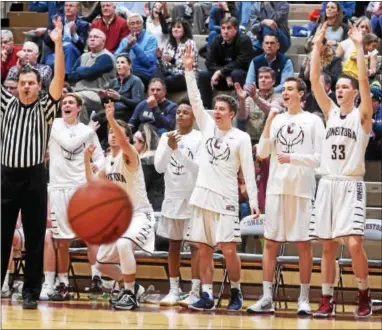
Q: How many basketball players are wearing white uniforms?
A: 6